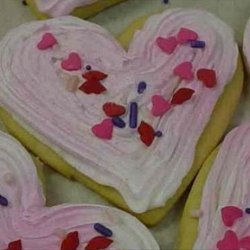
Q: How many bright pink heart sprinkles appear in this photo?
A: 10